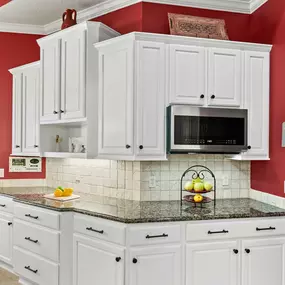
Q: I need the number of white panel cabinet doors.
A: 14